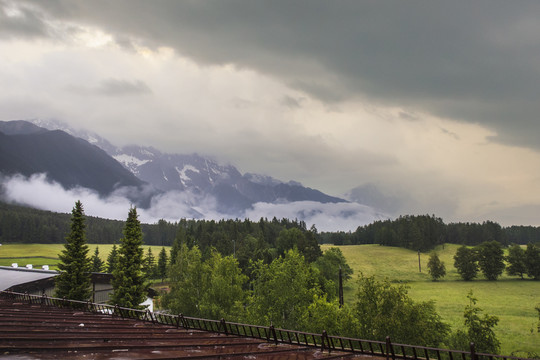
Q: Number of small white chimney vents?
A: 3